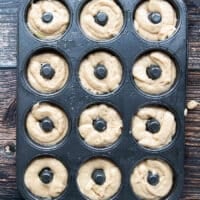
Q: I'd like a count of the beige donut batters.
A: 12